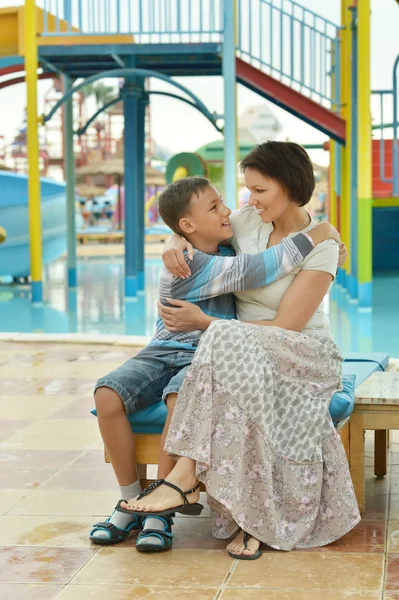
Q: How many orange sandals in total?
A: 0